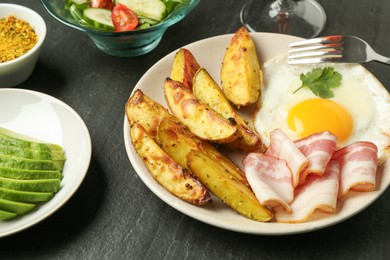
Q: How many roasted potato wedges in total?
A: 8